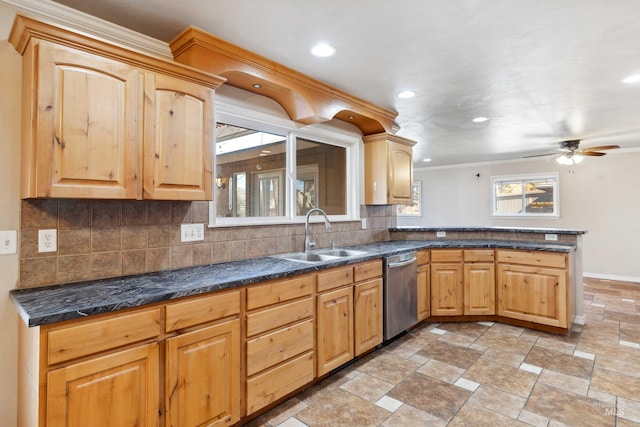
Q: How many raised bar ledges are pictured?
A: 1